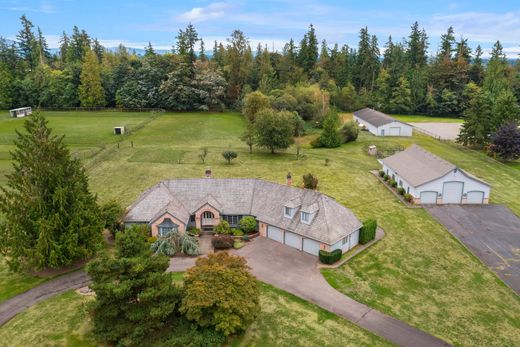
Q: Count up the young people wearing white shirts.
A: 0